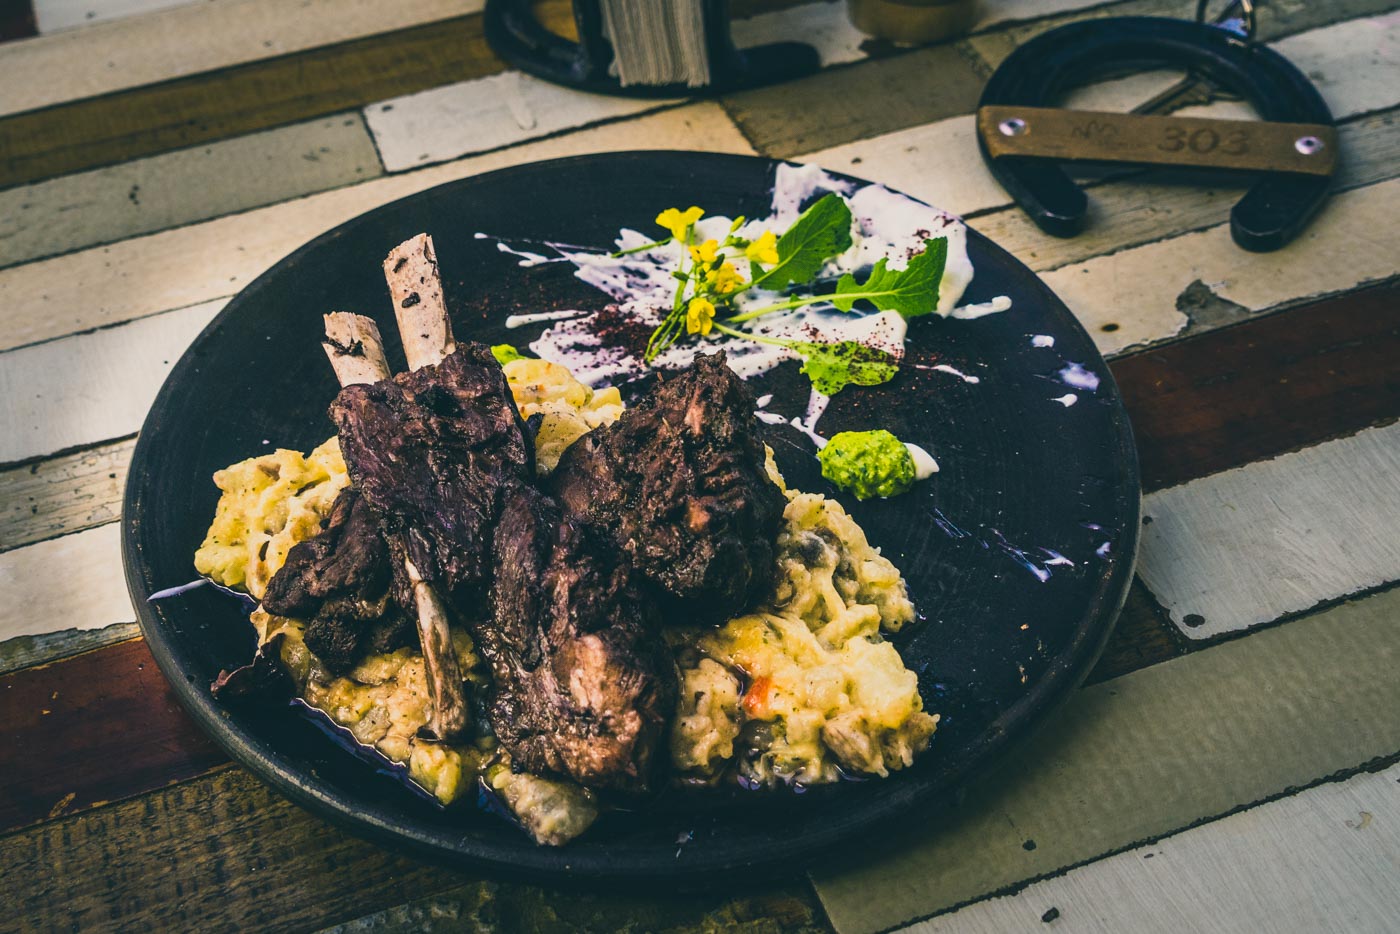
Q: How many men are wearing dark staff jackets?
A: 0